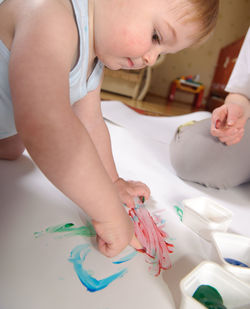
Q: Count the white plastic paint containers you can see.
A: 3